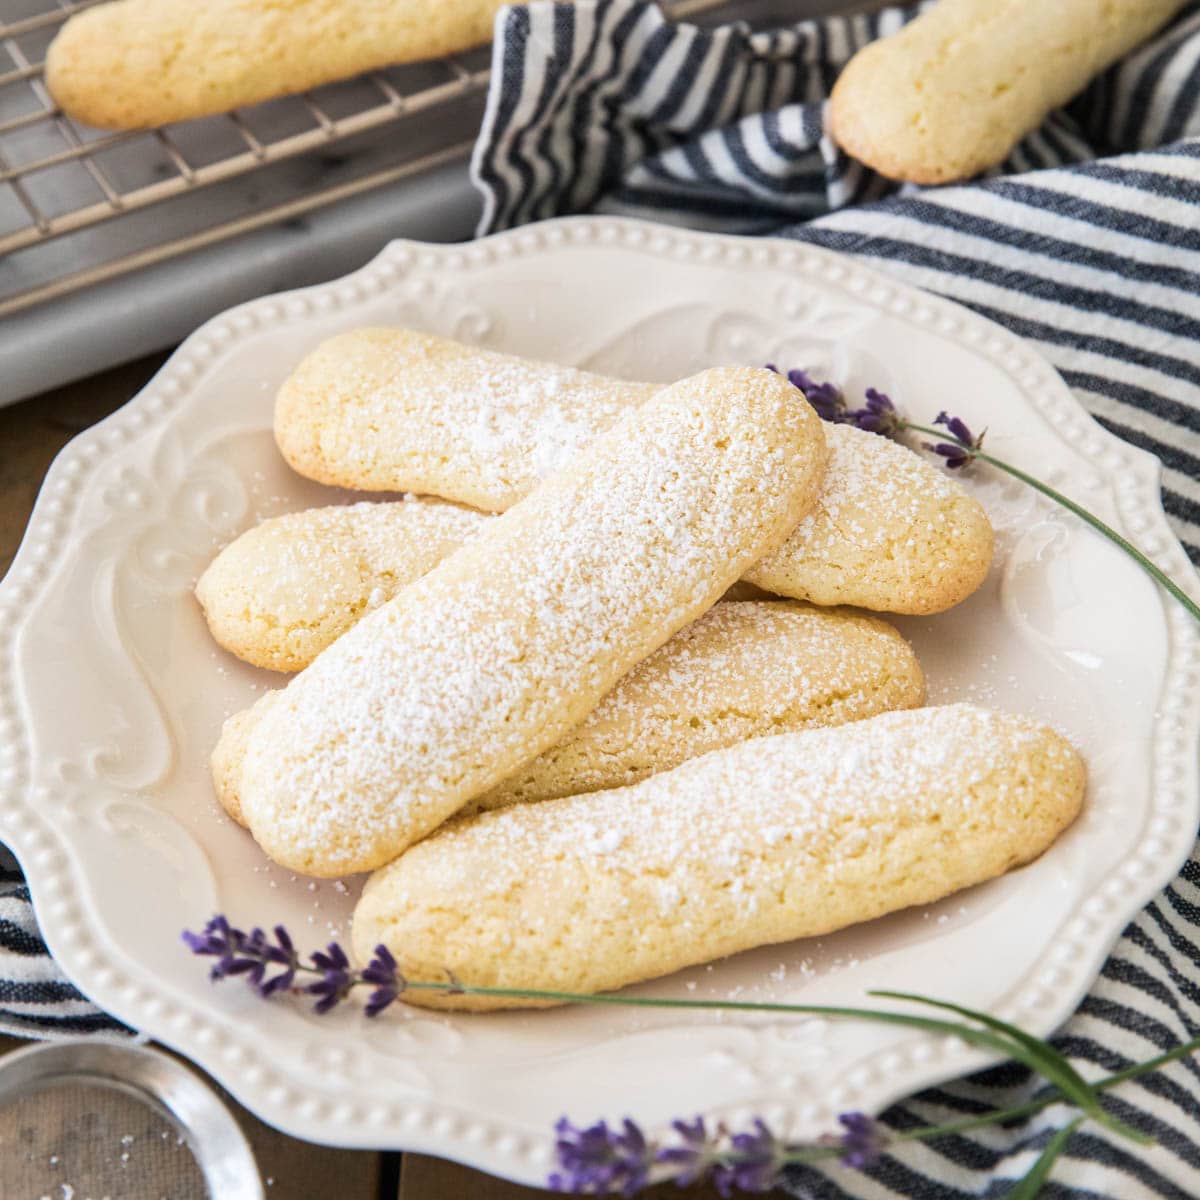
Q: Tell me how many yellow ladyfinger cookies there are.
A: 7